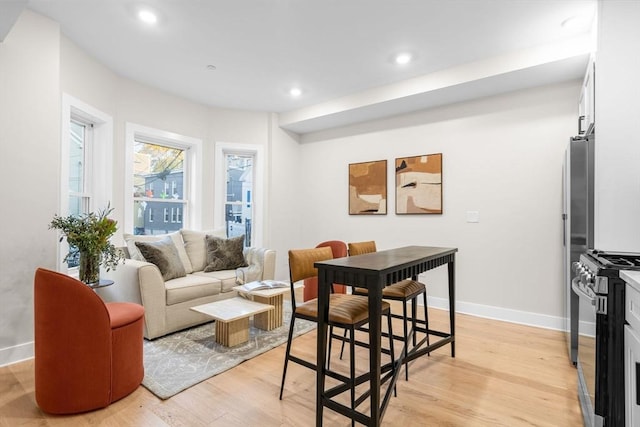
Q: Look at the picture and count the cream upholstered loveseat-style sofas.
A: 1